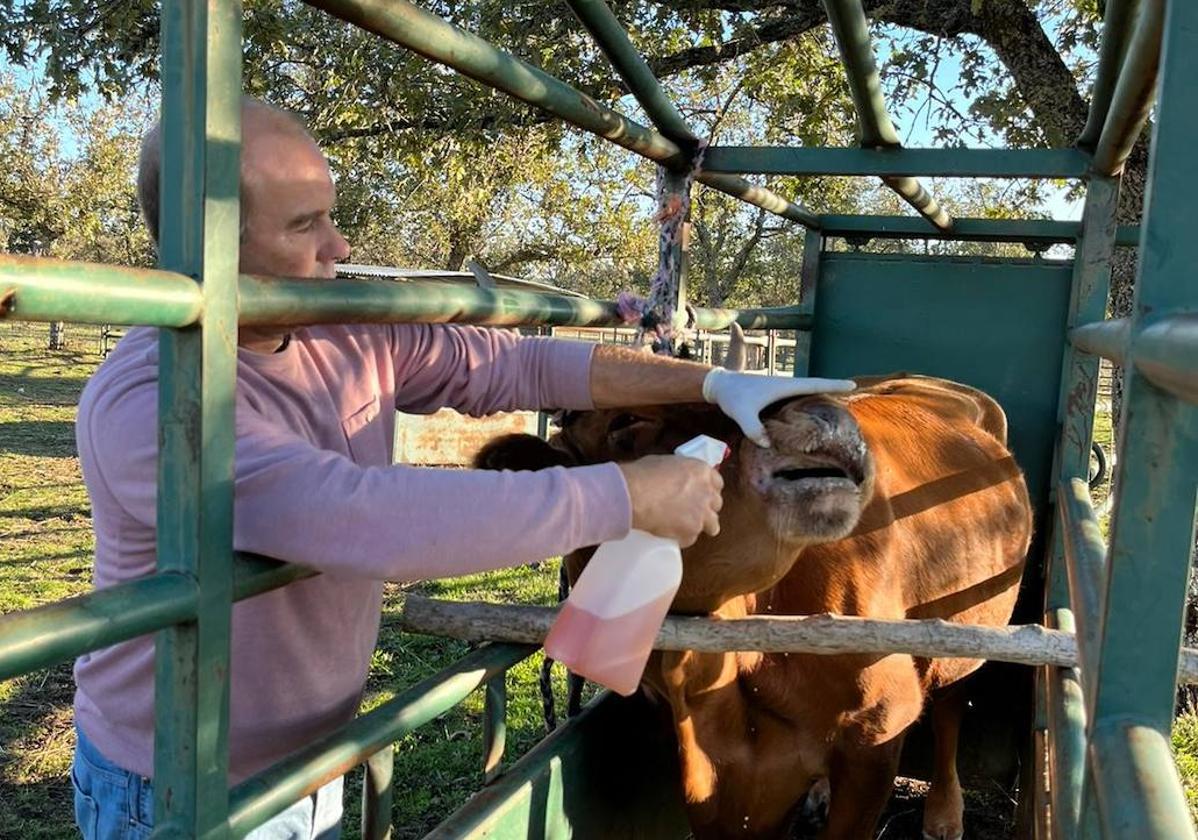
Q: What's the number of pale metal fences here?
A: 1